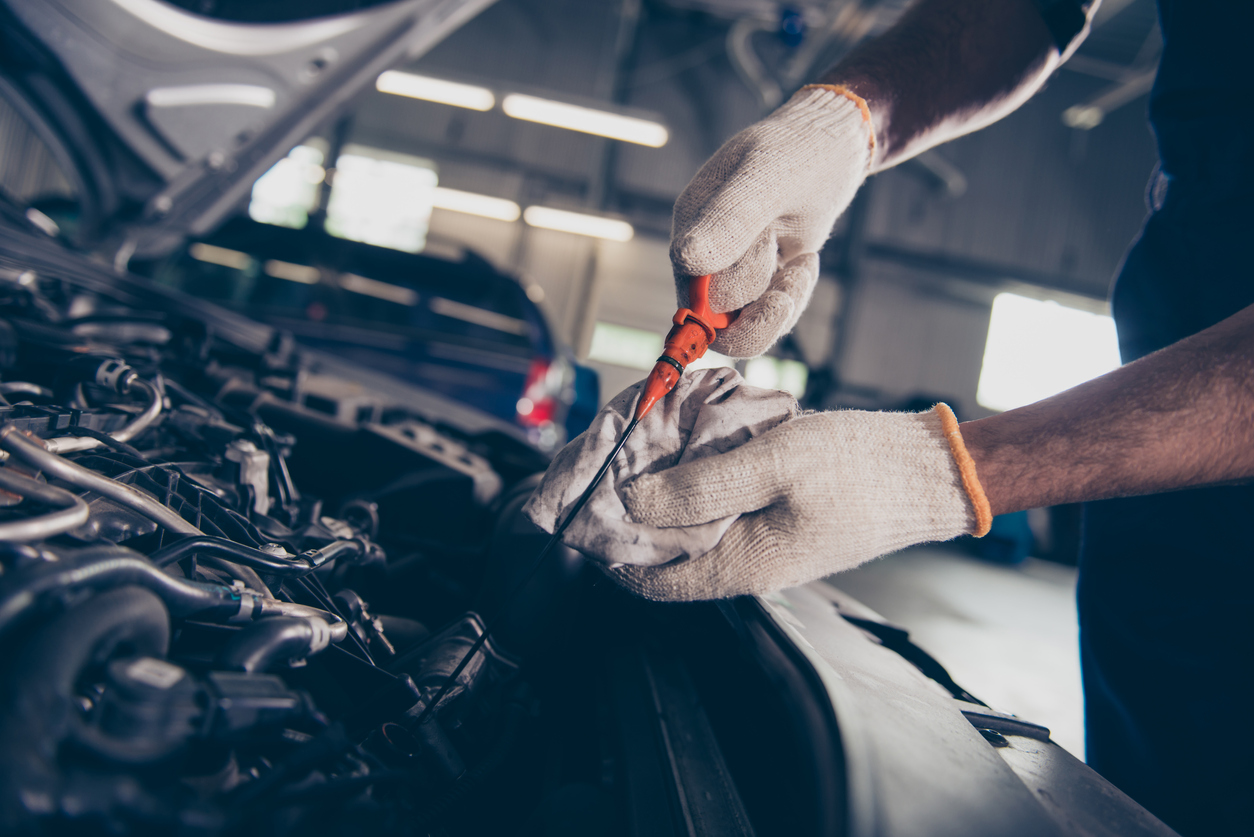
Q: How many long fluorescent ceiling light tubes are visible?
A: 4